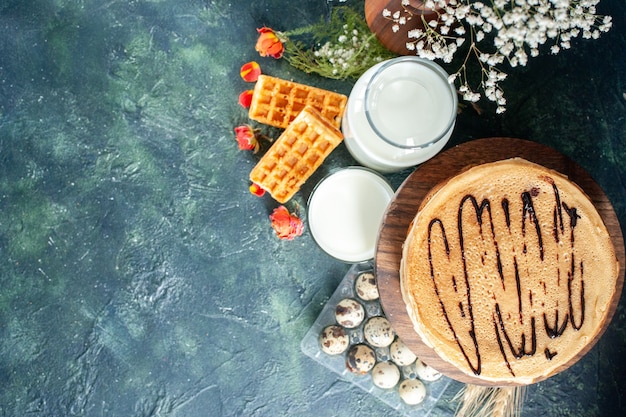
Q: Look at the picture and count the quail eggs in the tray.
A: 9